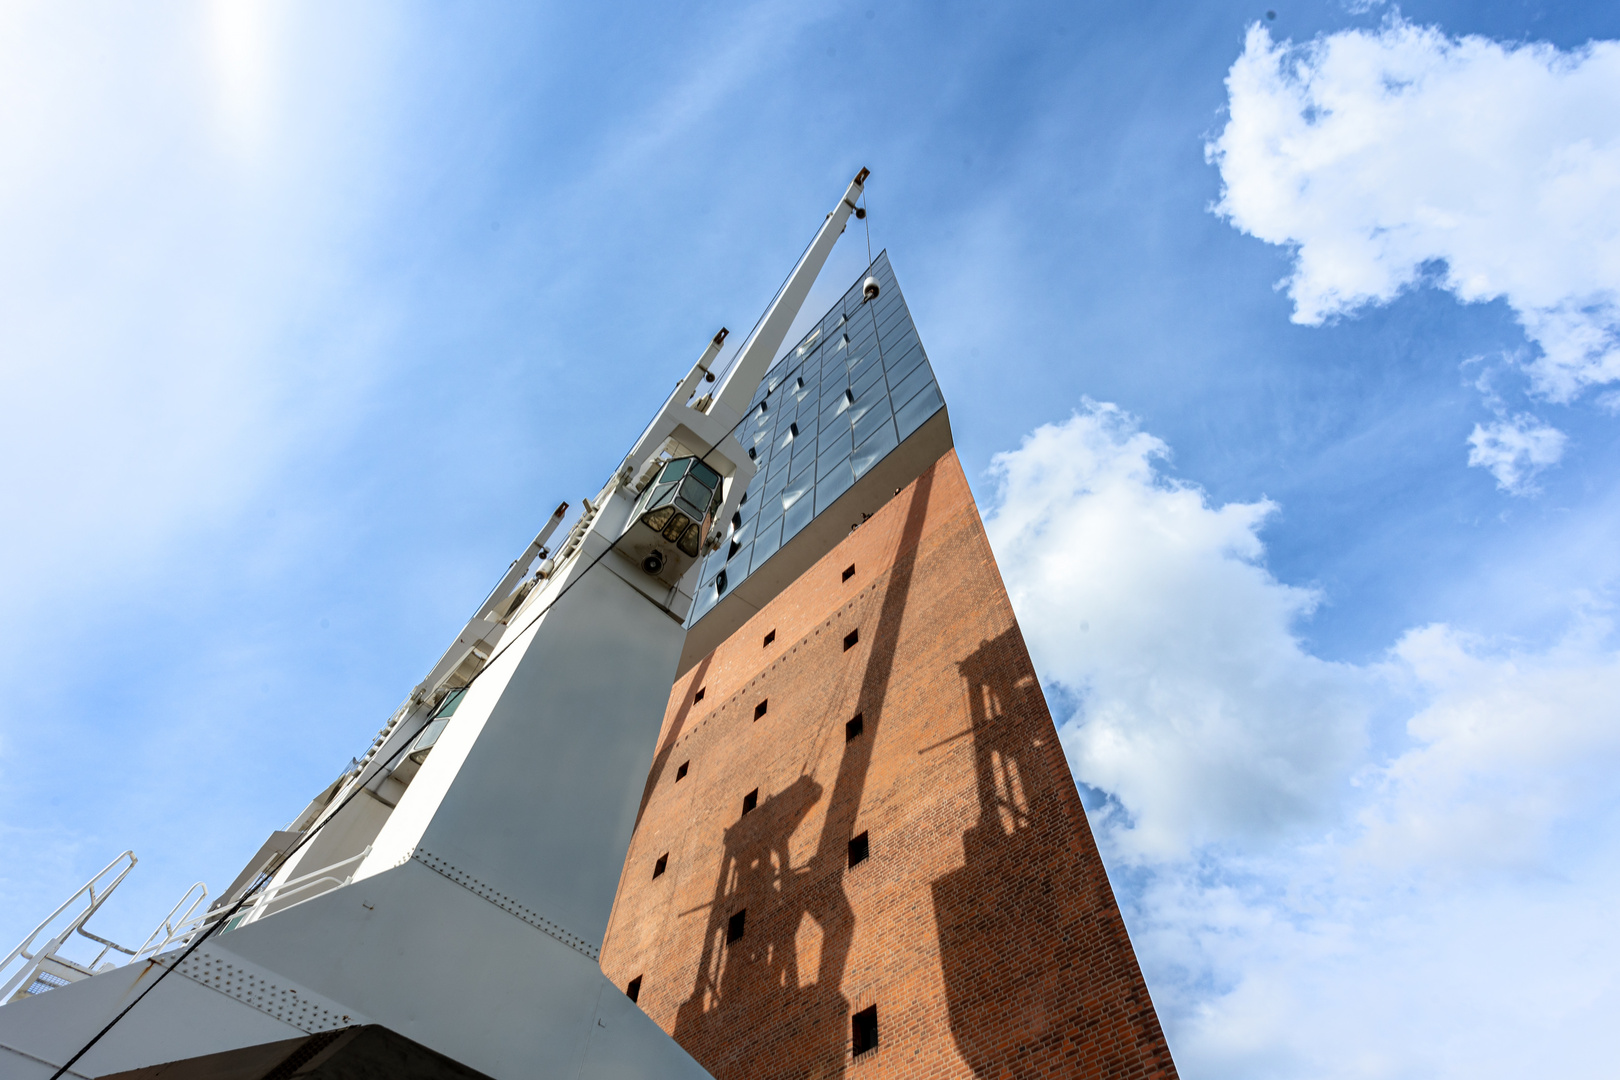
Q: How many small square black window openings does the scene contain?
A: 13